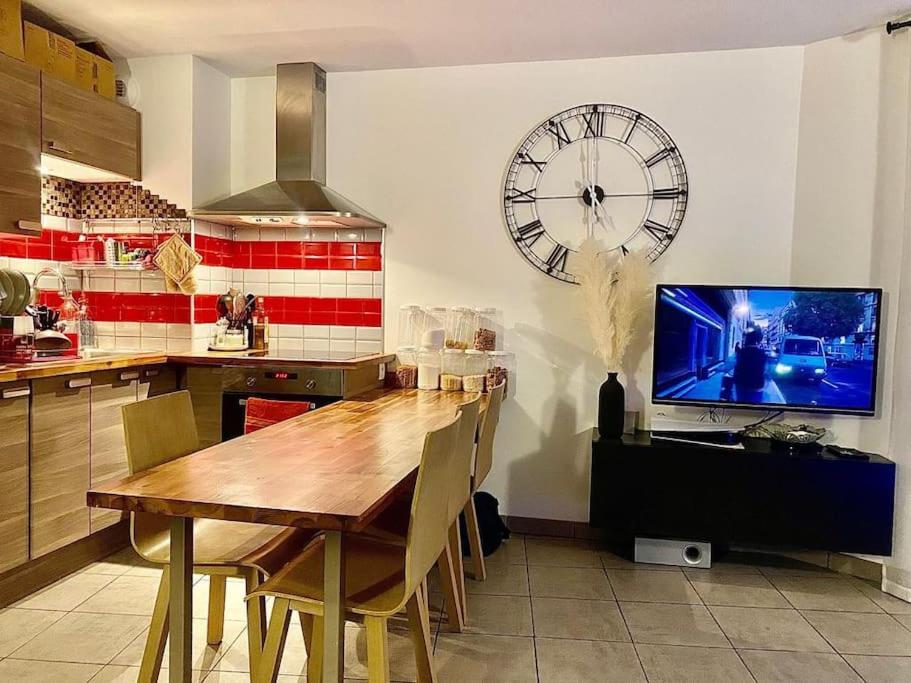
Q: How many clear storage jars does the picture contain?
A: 9